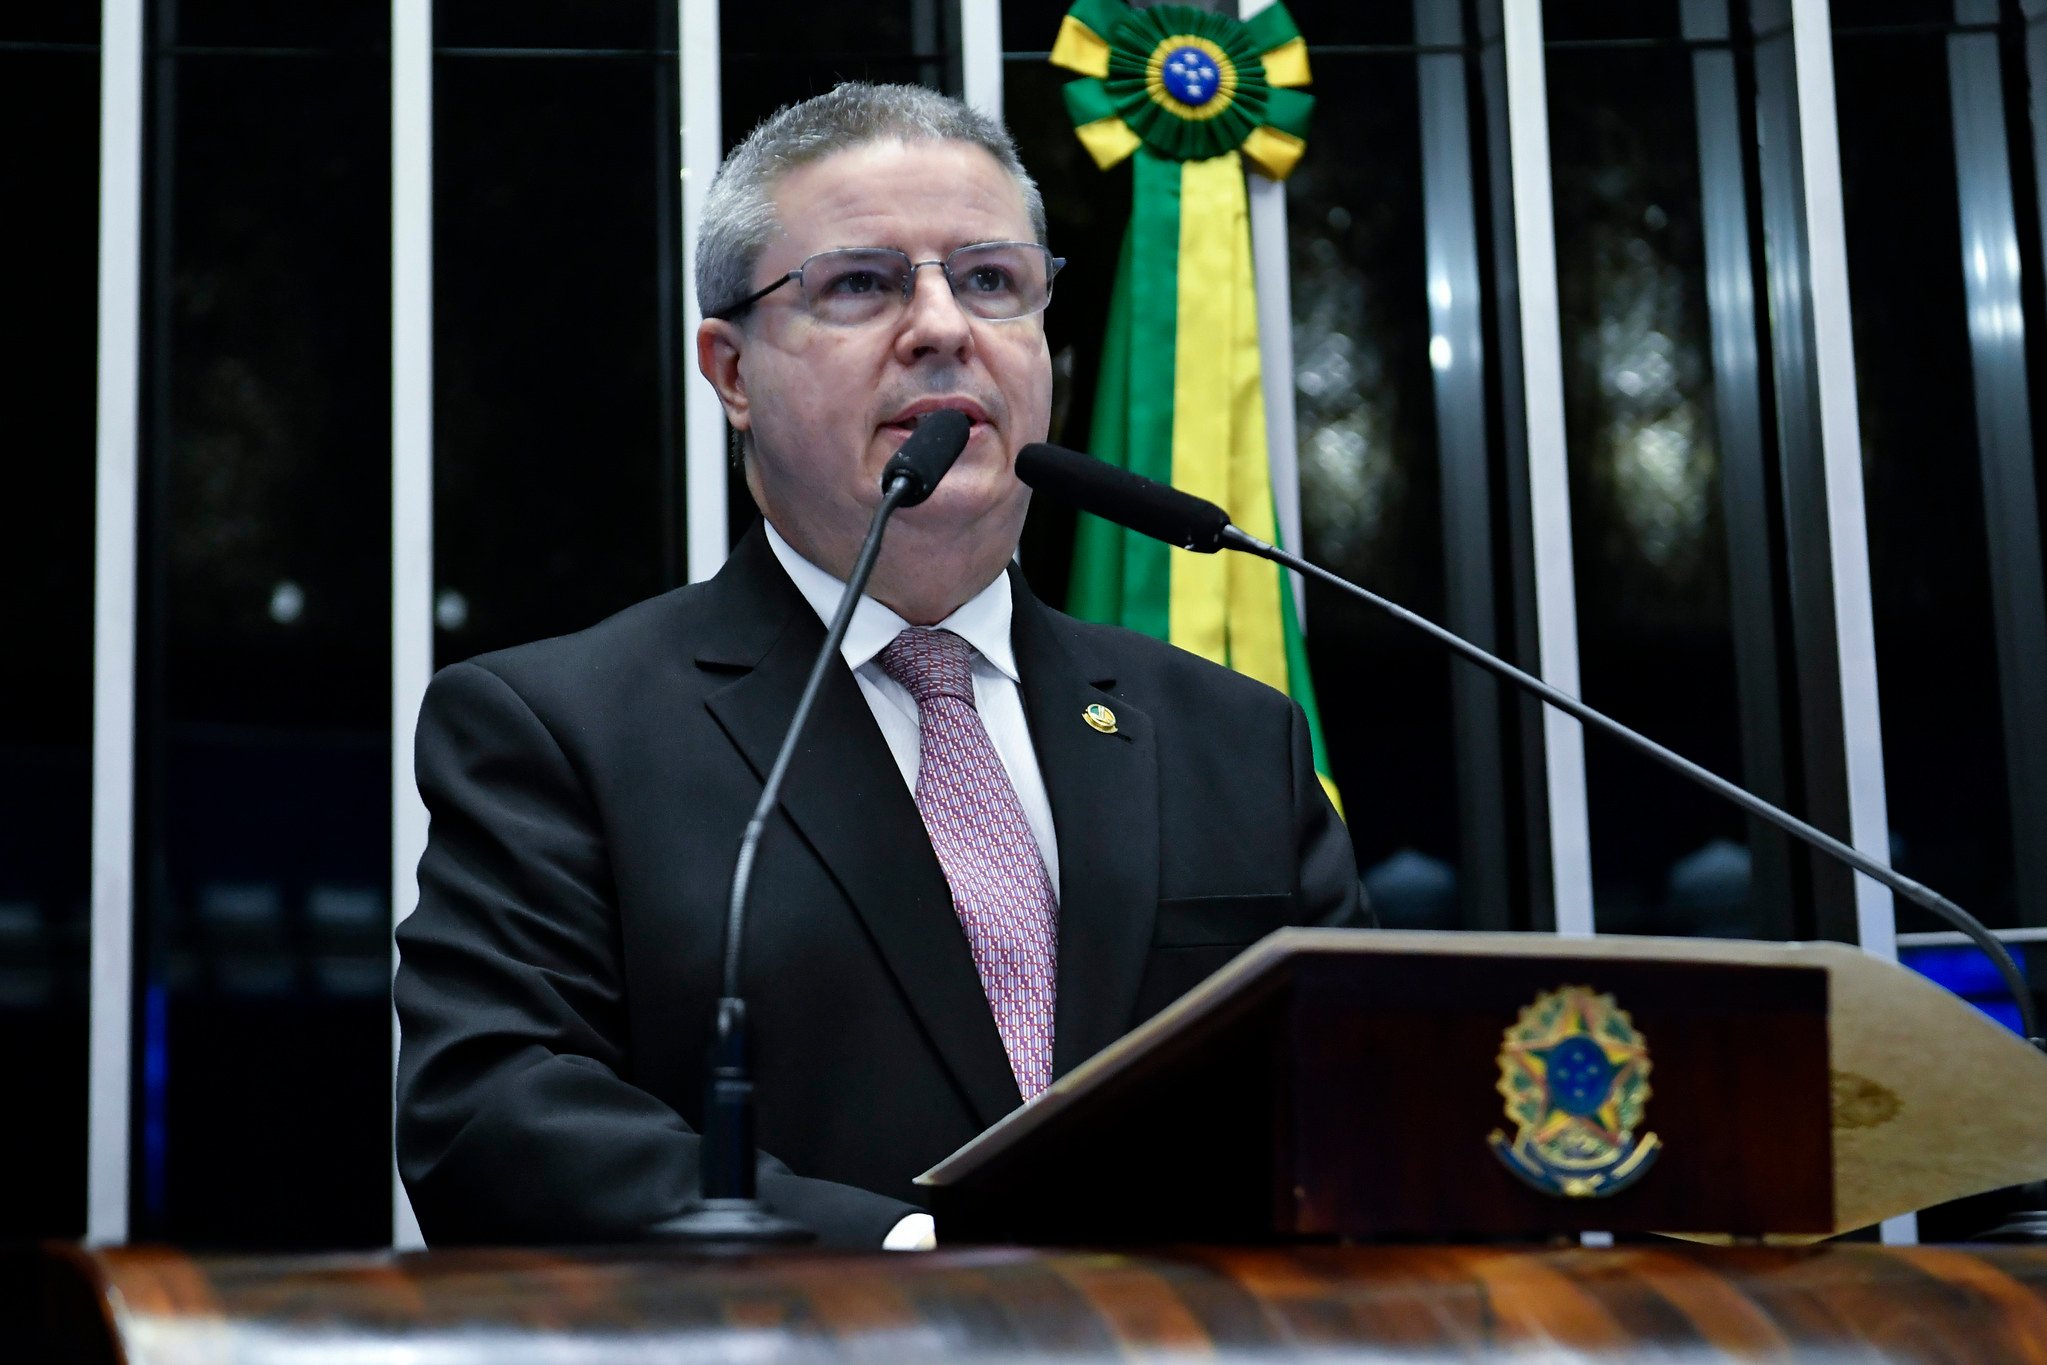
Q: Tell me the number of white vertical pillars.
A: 7